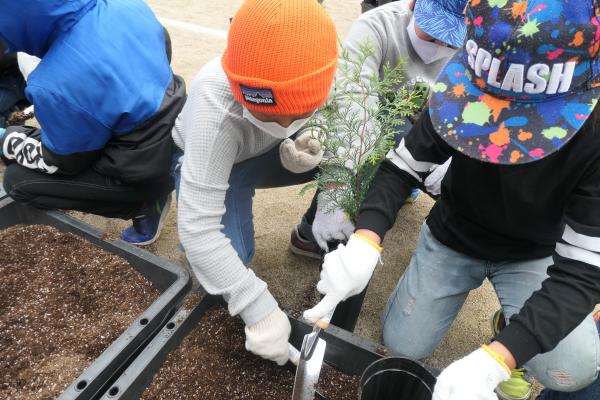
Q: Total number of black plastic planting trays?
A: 2